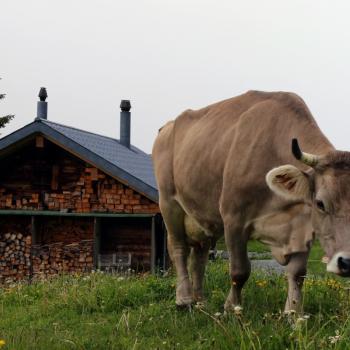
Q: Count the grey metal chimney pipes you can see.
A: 2